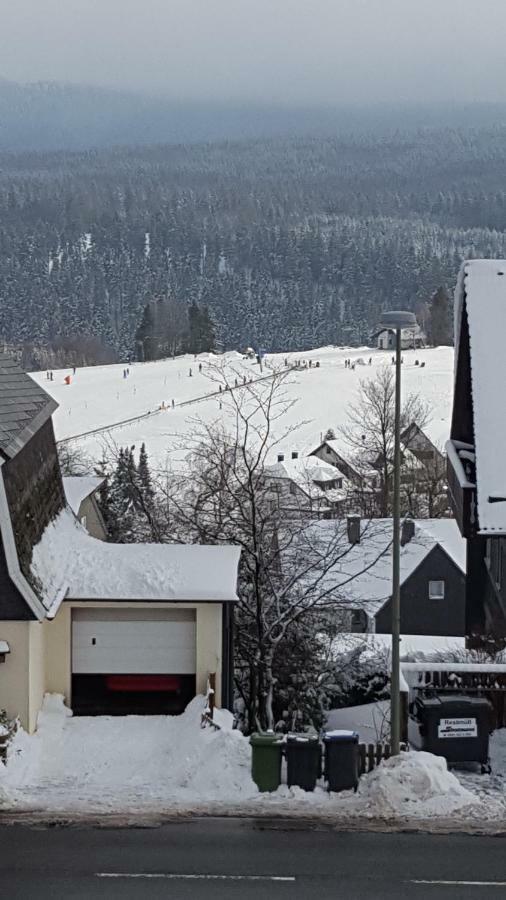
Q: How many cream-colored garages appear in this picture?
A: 1